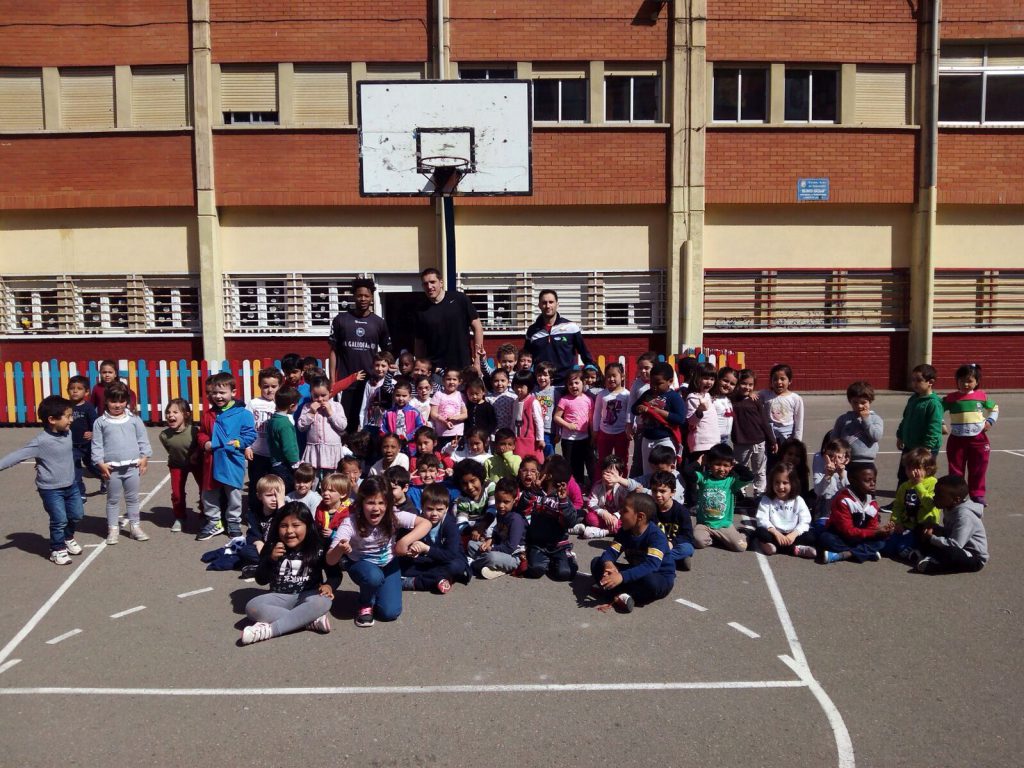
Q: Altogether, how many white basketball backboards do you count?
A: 1